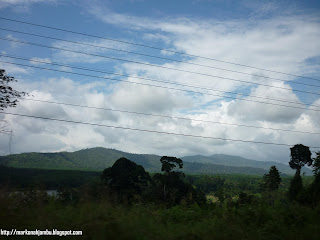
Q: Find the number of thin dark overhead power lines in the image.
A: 7